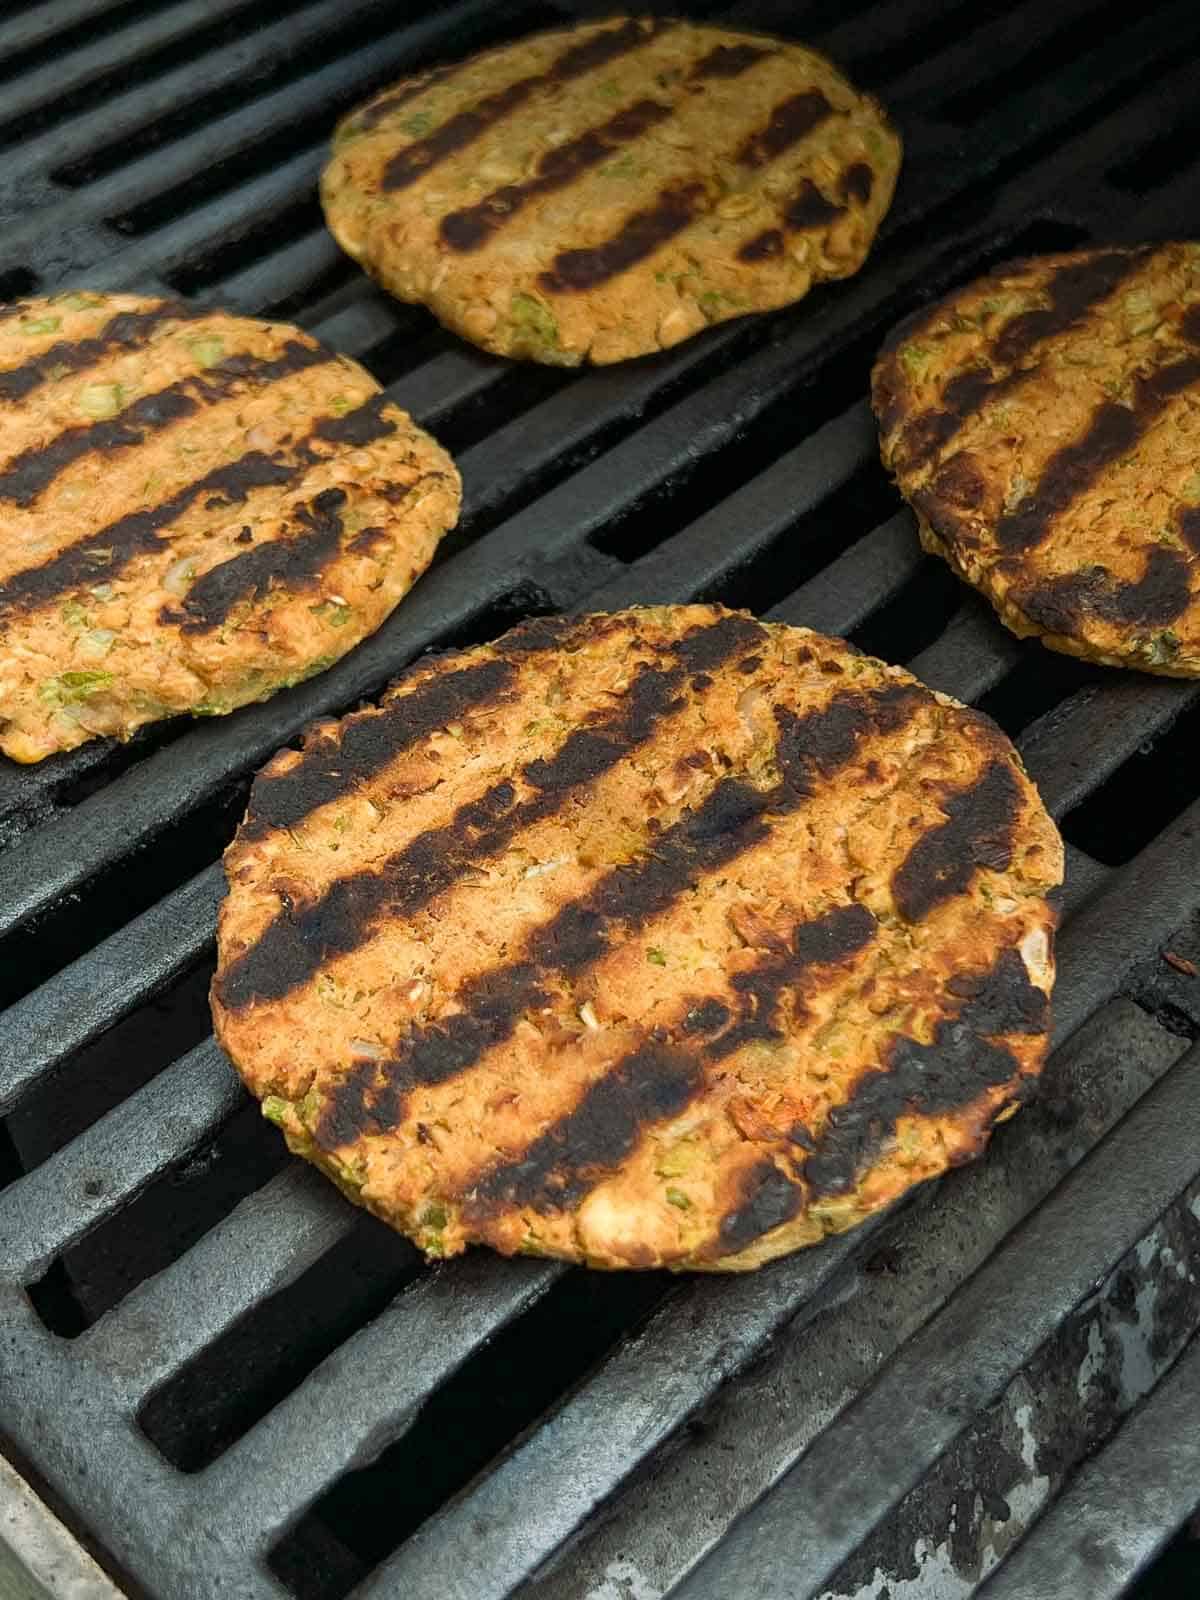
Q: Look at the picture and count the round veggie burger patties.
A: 4